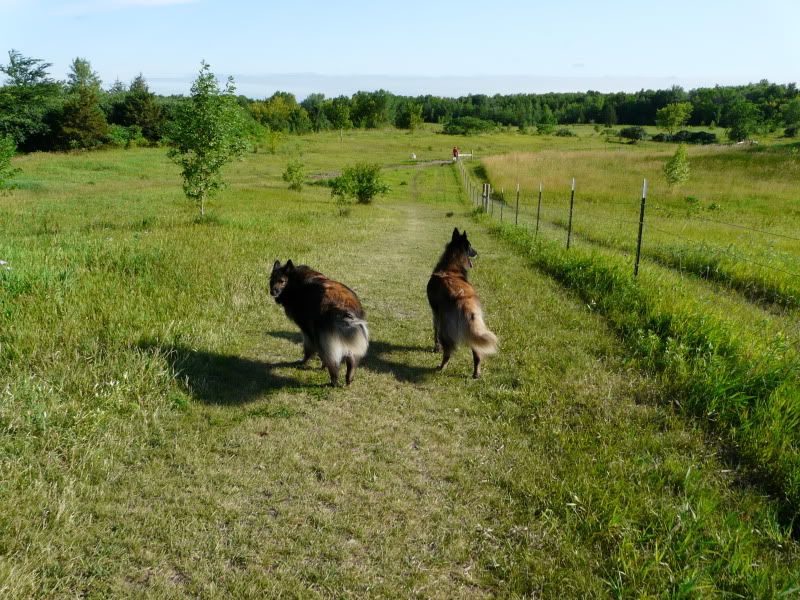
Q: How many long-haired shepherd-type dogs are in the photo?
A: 2